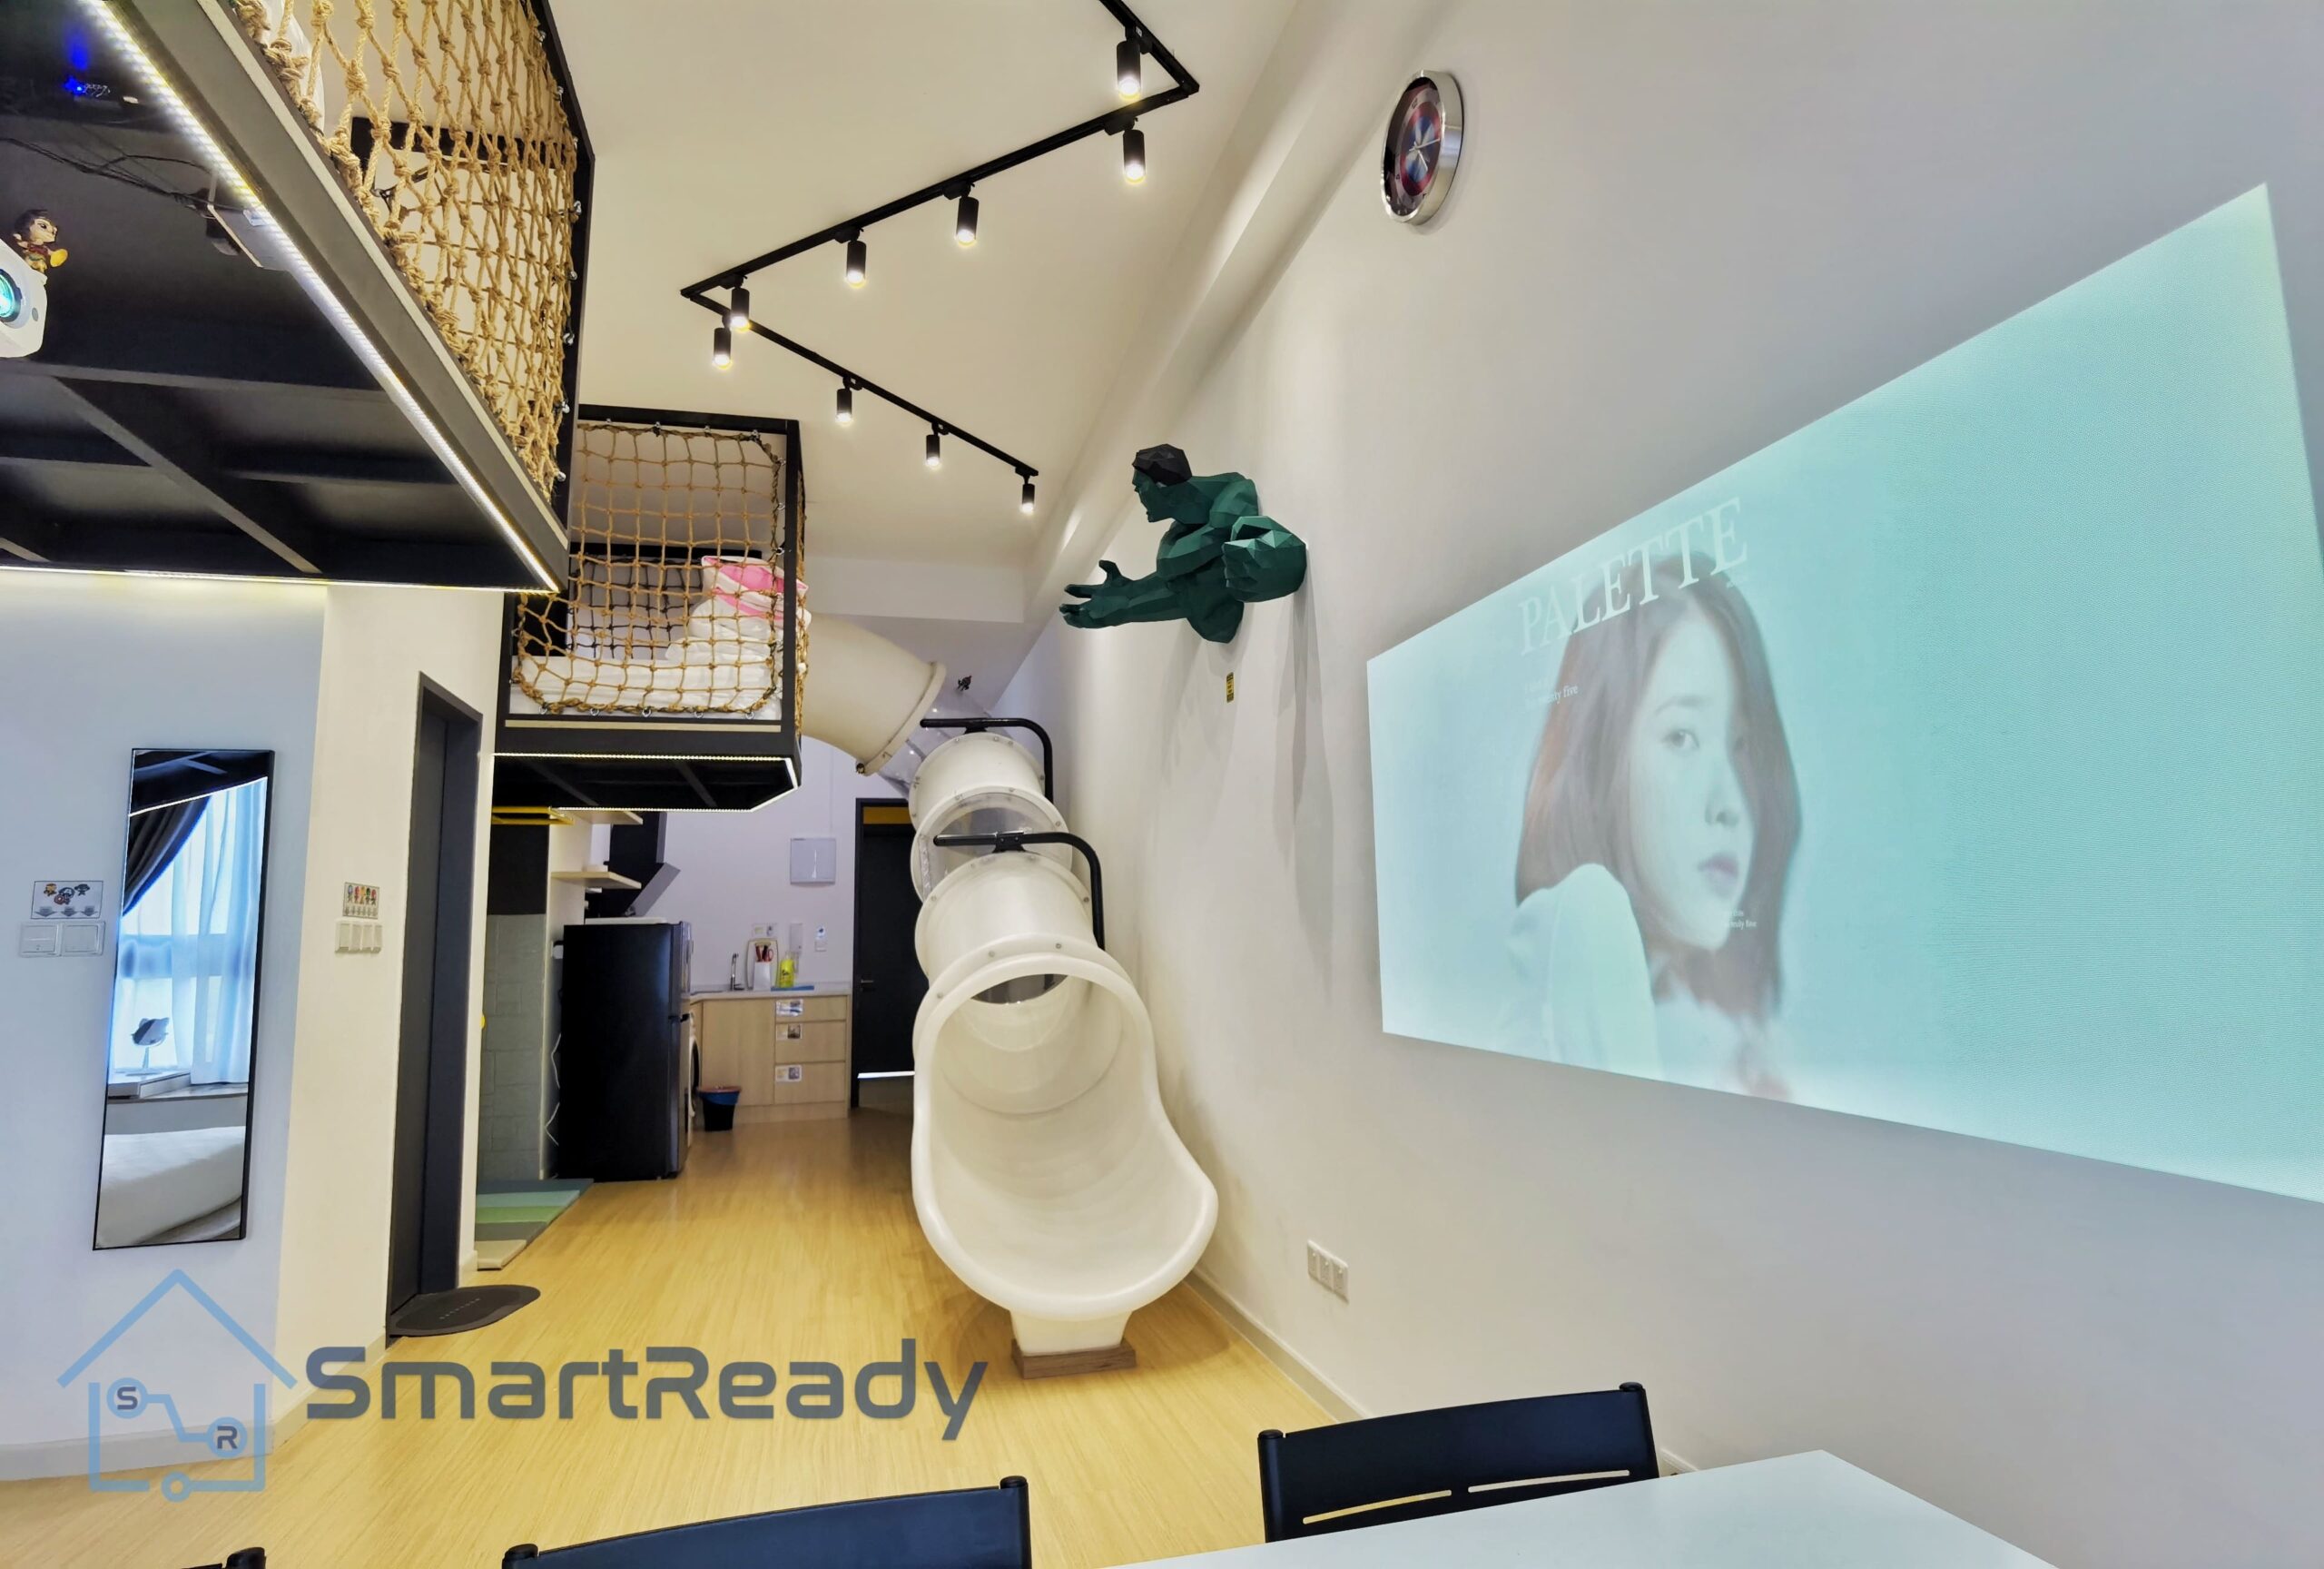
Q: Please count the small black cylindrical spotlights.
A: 9